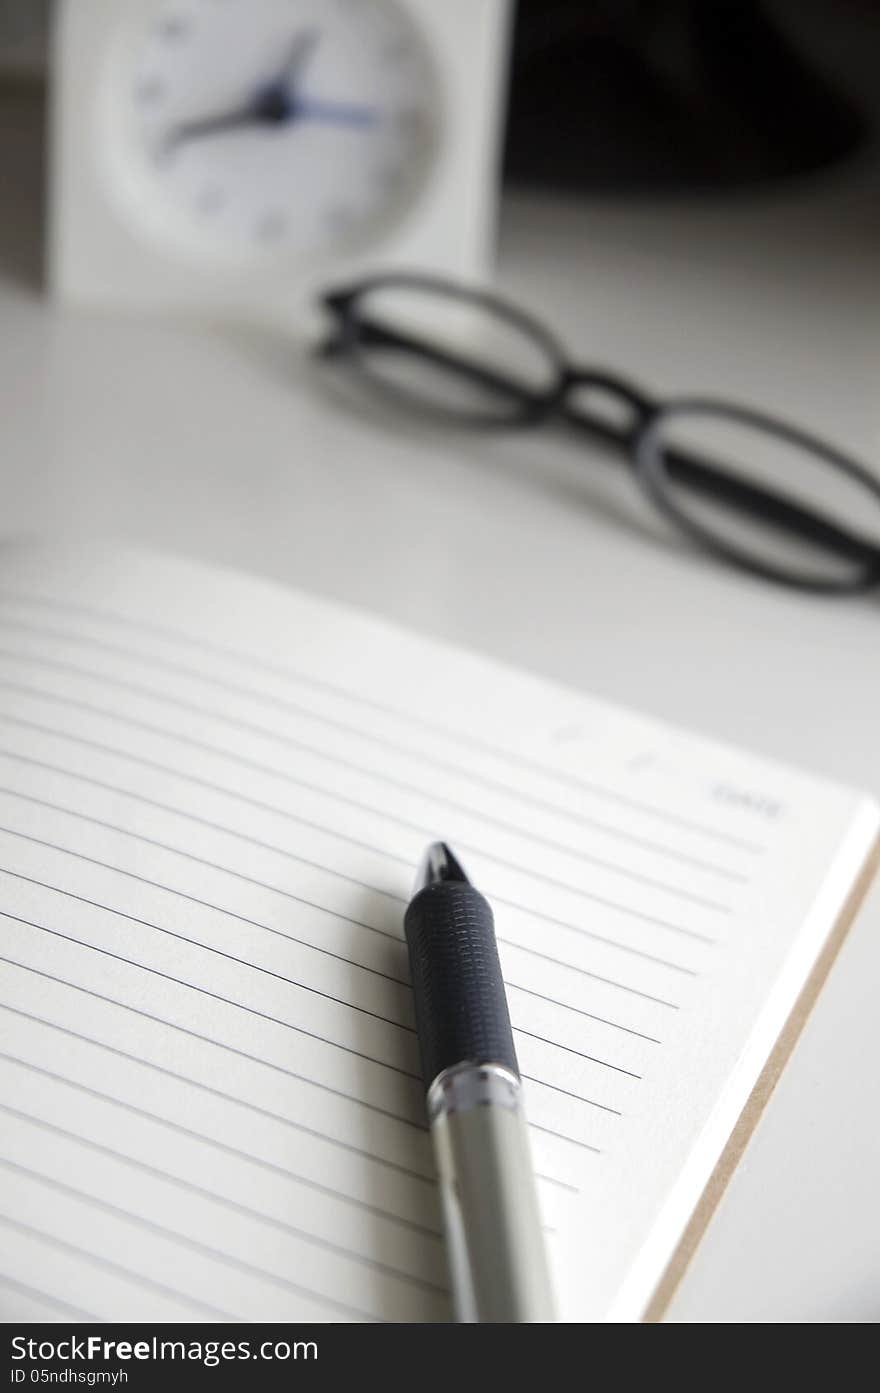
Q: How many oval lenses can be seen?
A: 2